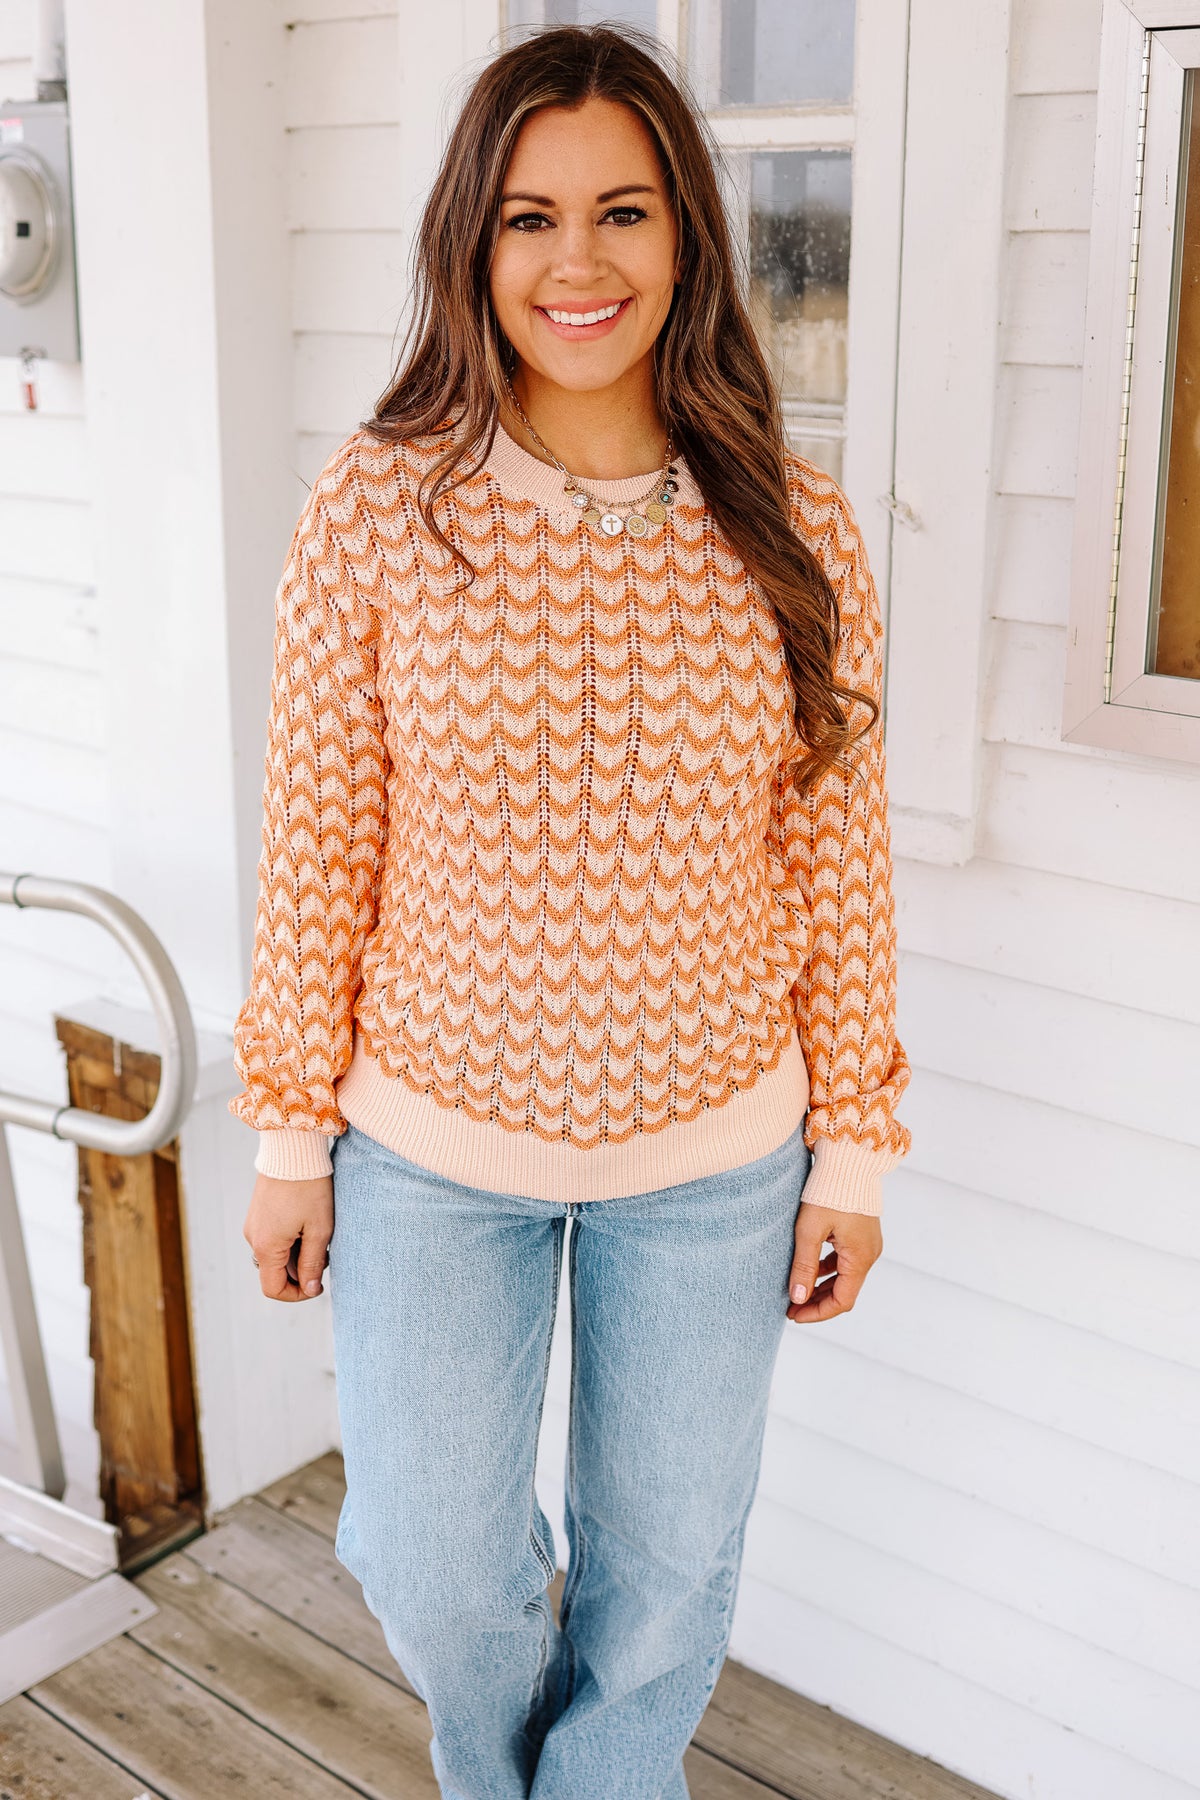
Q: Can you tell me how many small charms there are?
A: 9